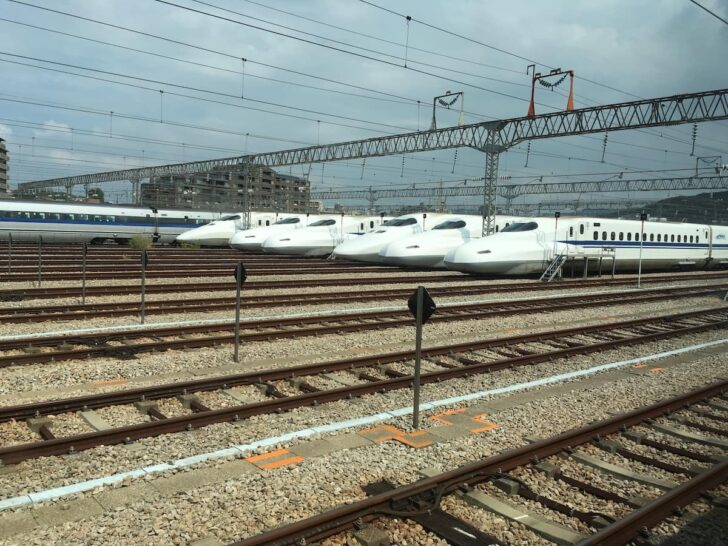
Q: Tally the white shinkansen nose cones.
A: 6